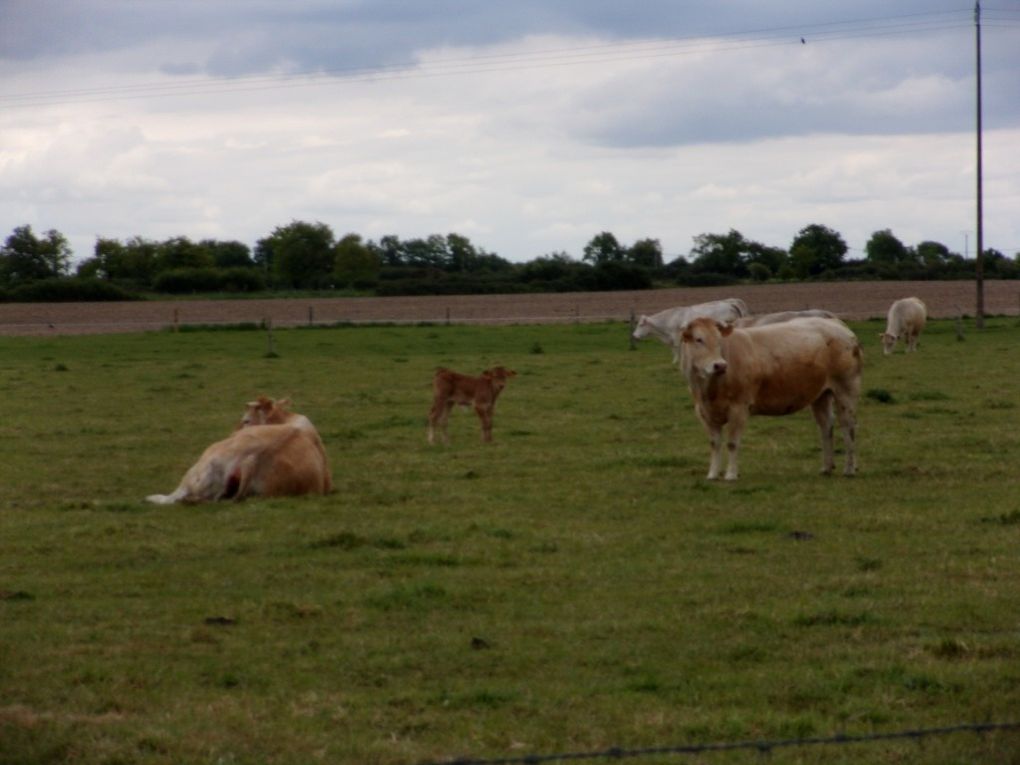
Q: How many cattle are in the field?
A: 6